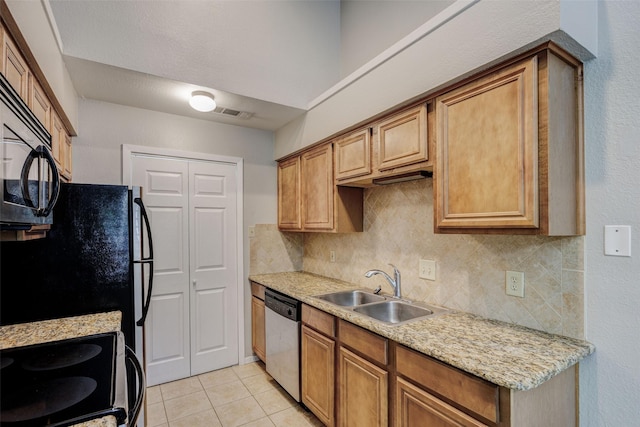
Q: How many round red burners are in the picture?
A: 0